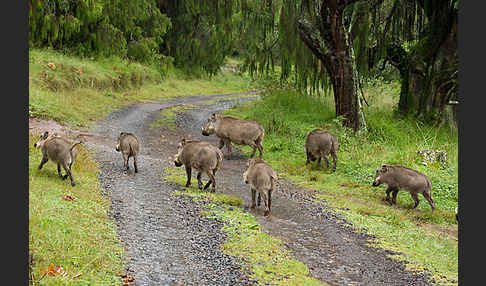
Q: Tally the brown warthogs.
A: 7